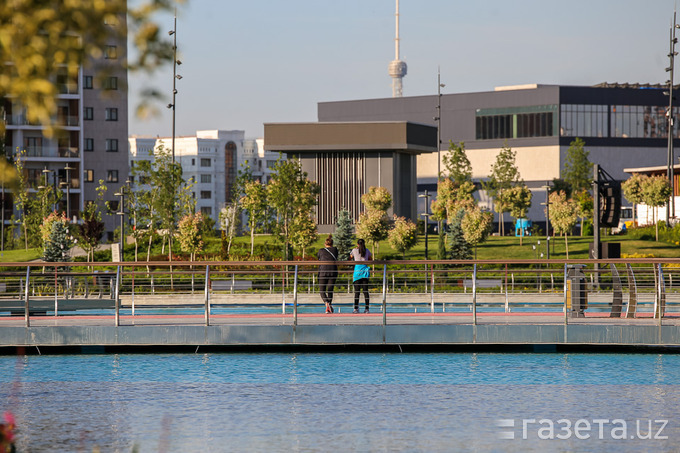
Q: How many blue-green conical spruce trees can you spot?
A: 3